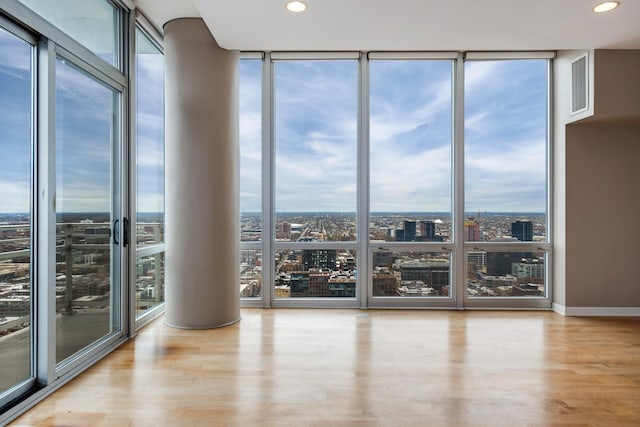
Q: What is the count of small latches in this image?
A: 4